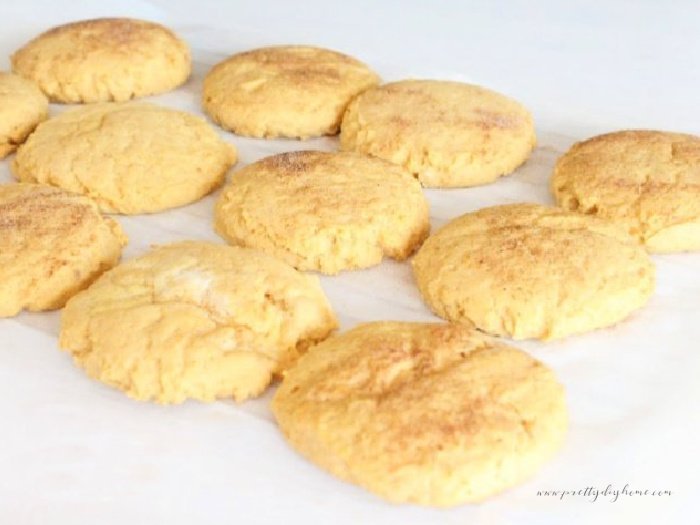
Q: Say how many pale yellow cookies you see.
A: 11